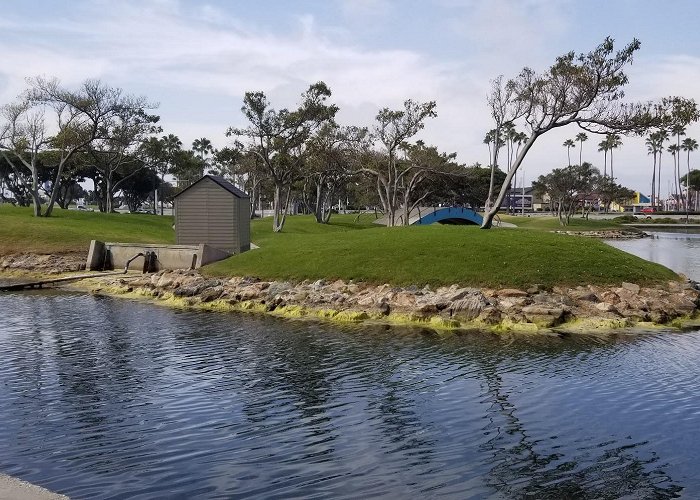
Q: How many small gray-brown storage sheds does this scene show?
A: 1